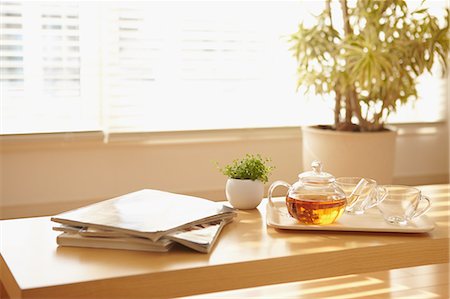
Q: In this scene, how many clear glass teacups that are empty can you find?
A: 2